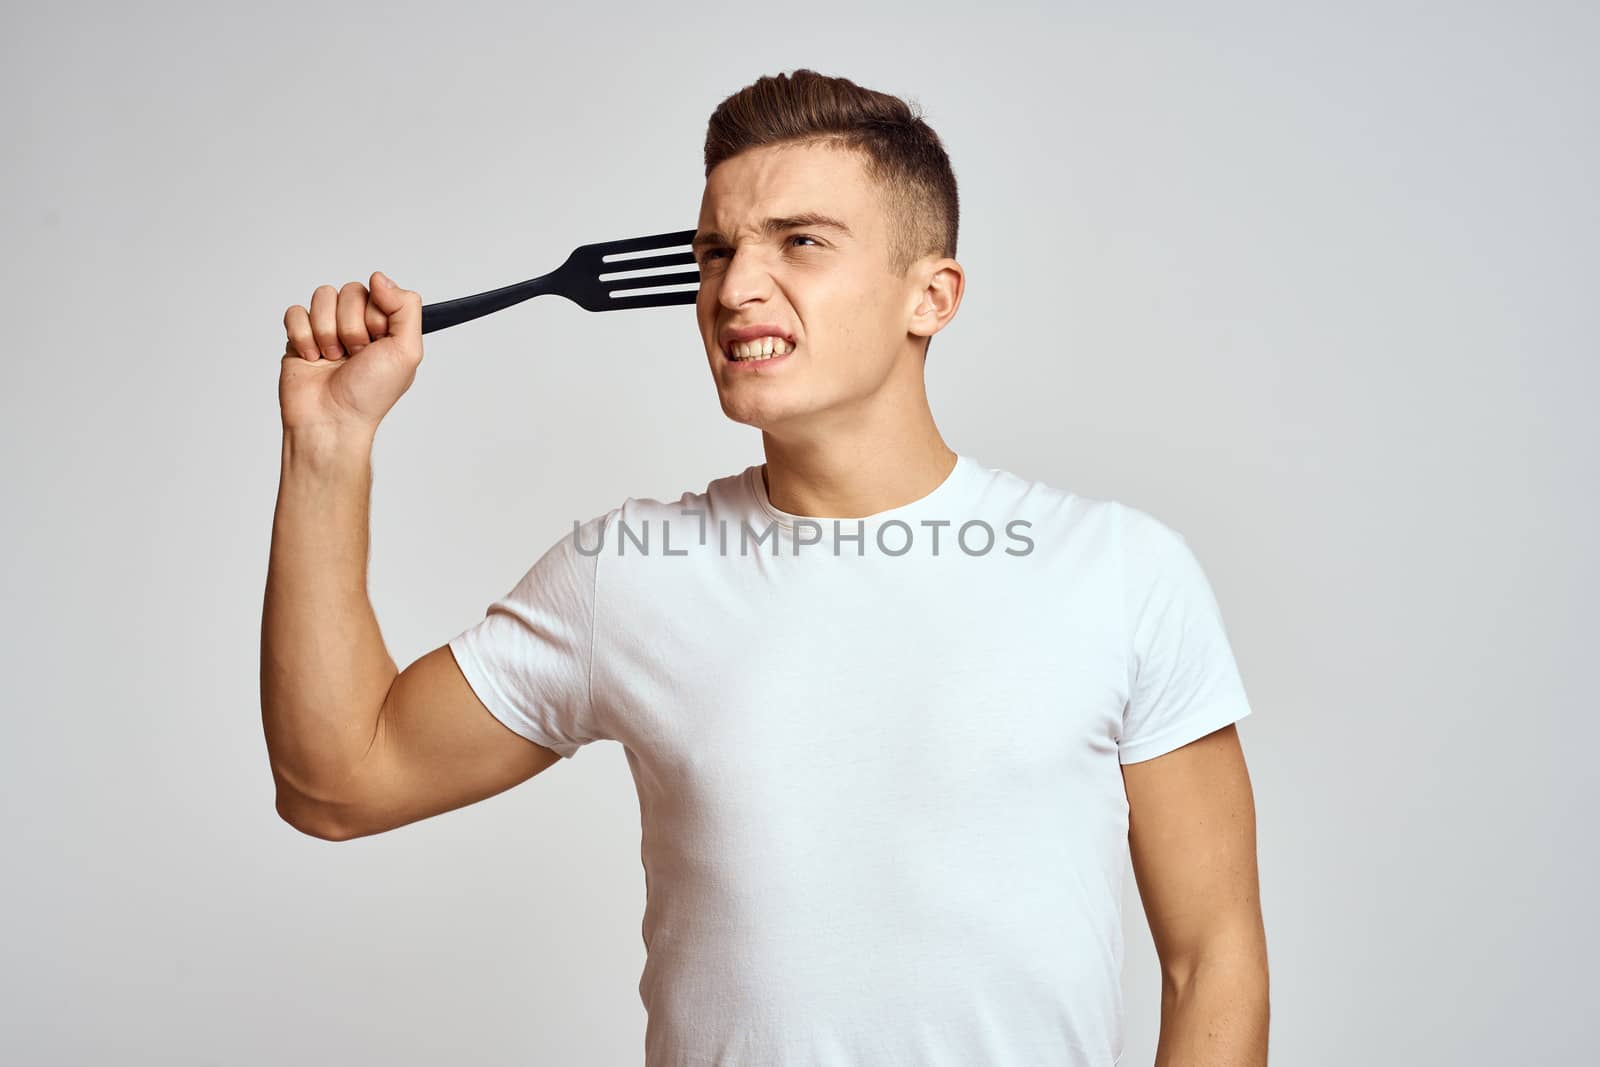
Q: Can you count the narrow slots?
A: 3